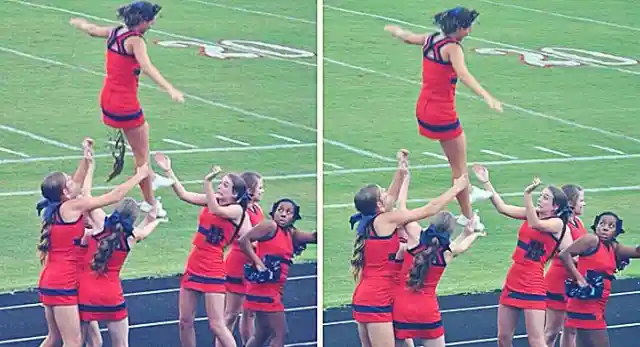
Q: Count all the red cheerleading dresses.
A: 12